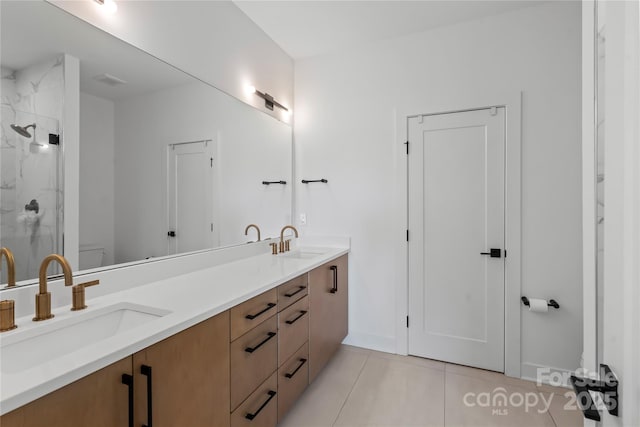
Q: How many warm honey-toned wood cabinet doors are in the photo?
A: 4